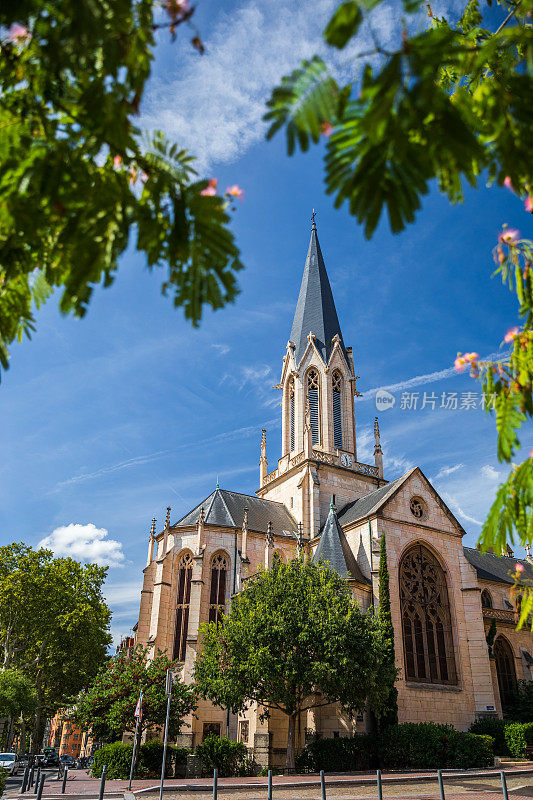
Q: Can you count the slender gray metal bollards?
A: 13